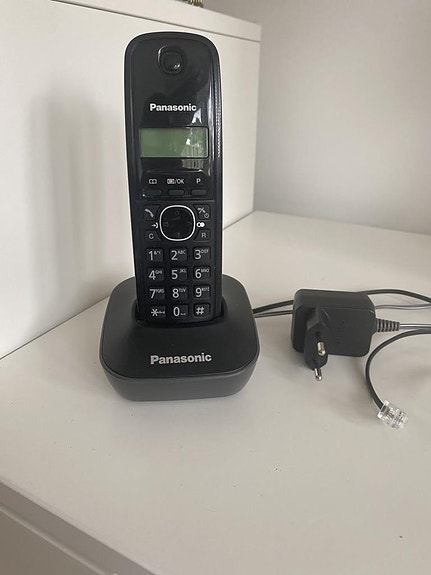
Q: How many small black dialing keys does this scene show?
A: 12